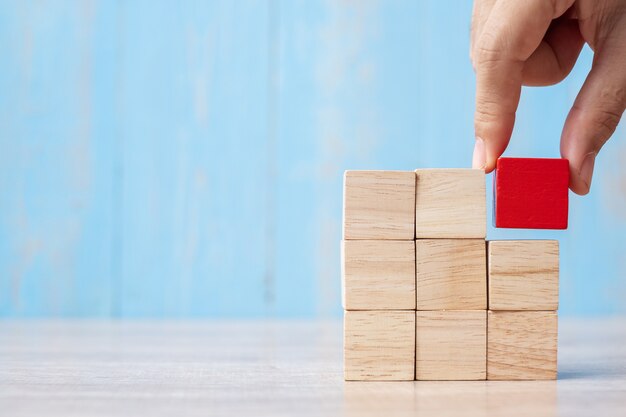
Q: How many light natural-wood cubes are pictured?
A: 8